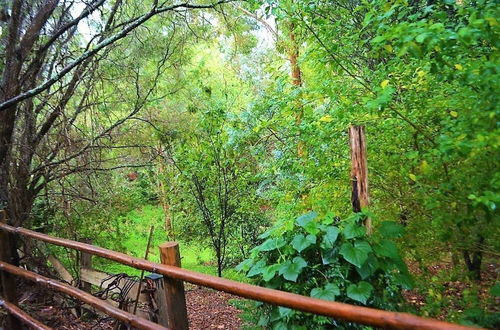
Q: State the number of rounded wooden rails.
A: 3